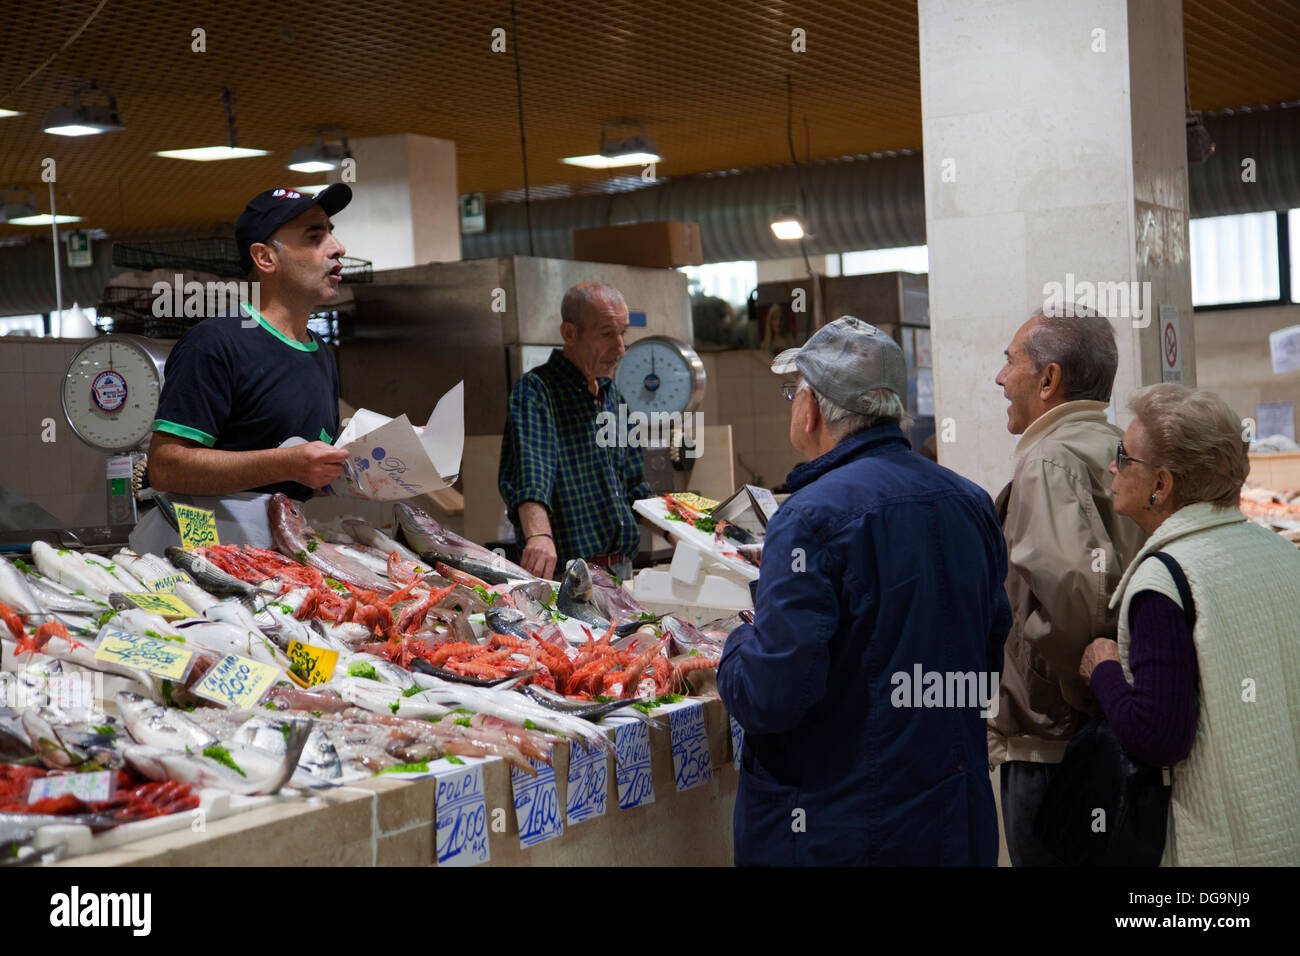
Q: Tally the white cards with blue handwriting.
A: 6